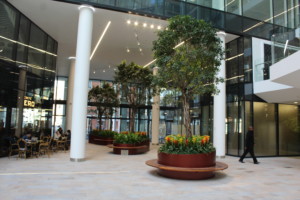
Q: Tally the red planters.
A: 3